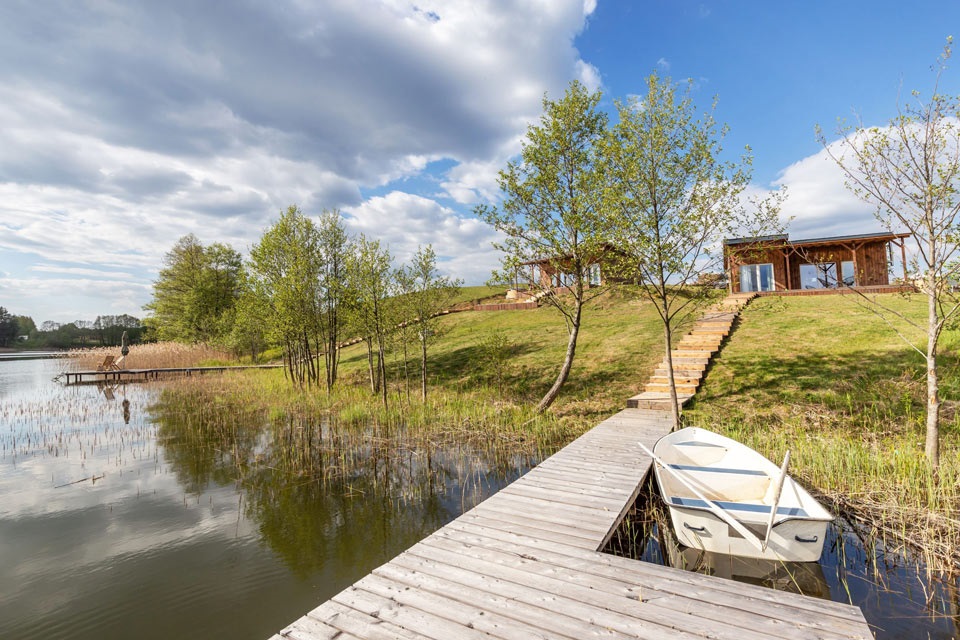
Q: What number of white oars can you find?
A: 2